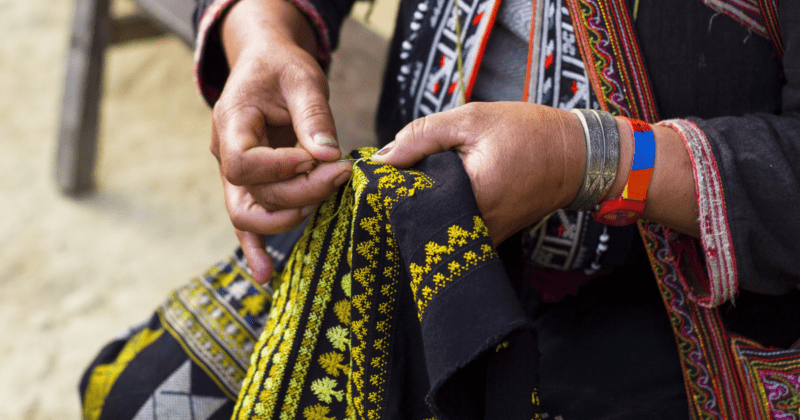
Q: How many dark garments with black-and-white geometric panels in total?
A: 1